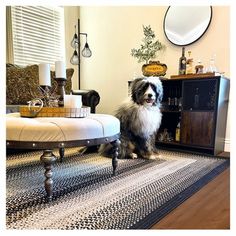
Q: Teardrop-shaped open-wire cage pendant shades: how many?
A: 3